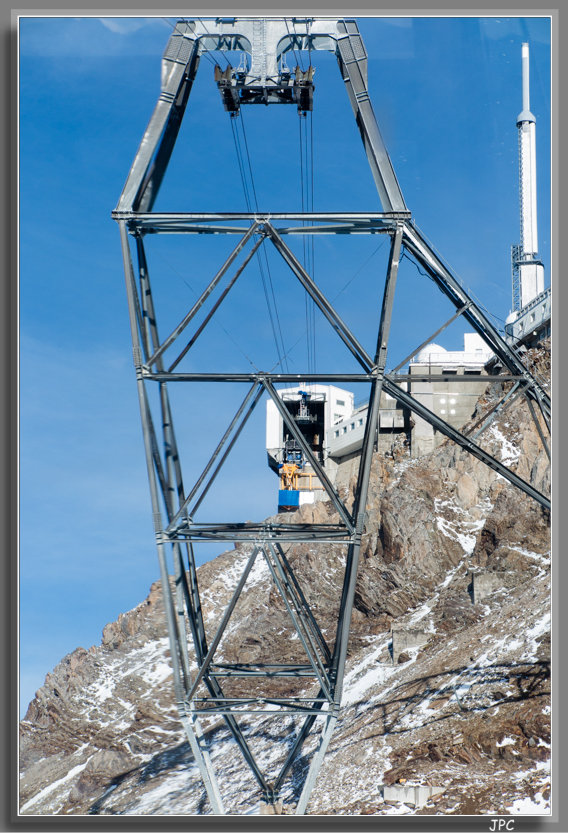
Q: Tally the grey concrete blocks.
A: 3